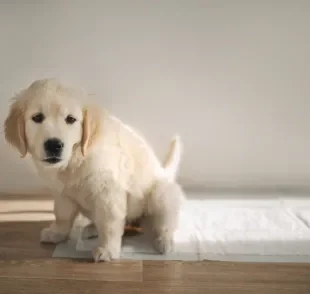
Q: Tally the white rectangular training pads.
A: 1